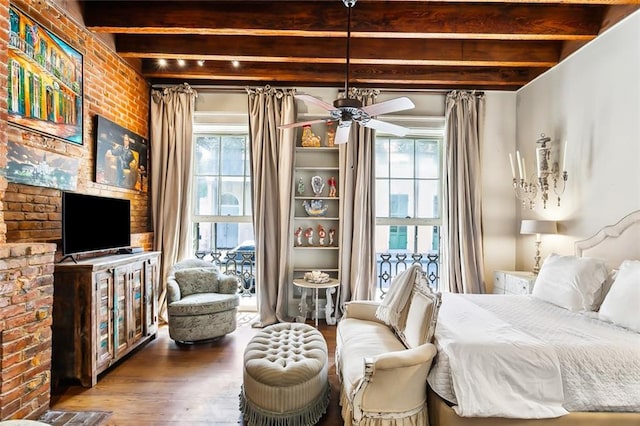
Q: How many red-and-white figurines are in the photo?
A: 4